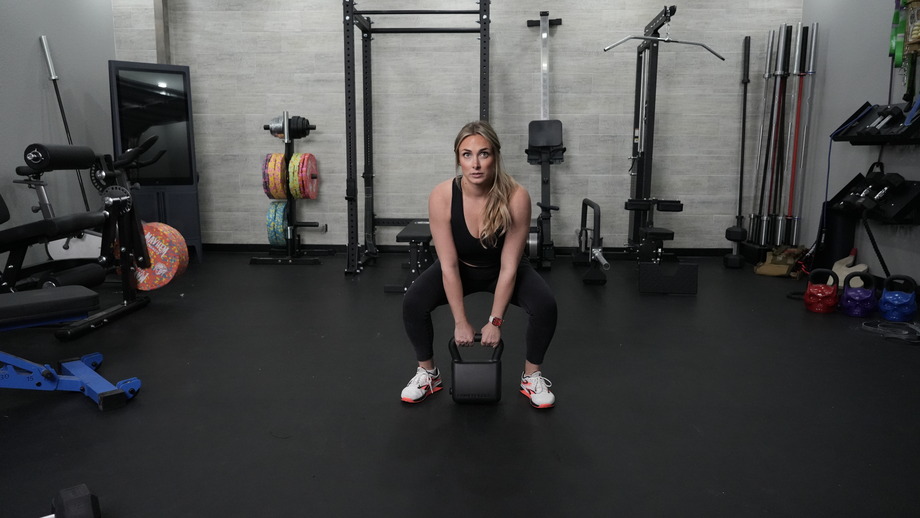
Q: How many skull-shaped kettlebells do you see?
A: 3